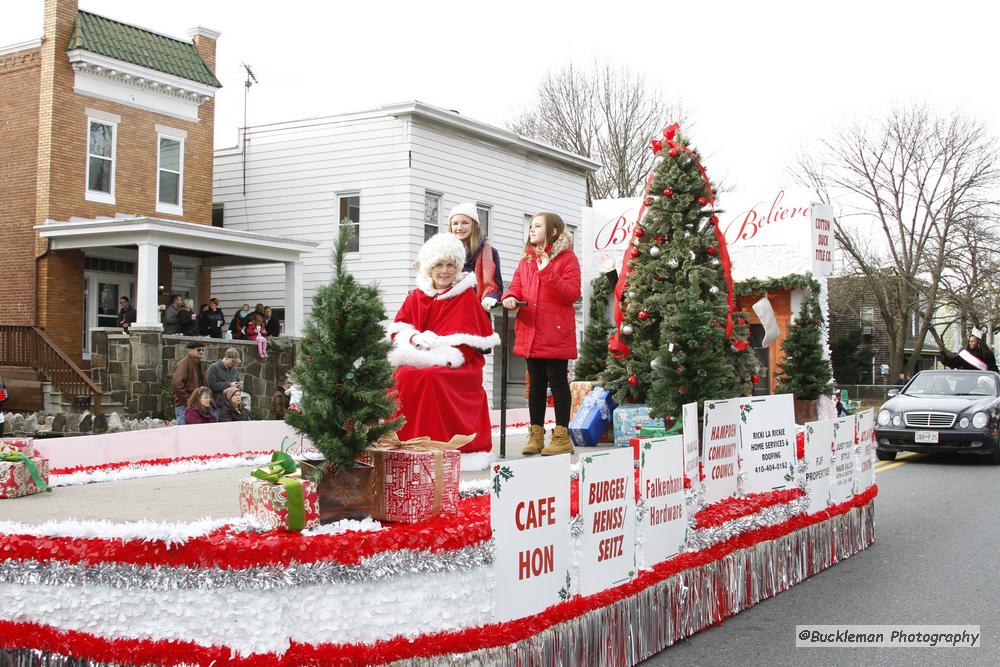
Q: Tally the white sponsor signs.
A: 10